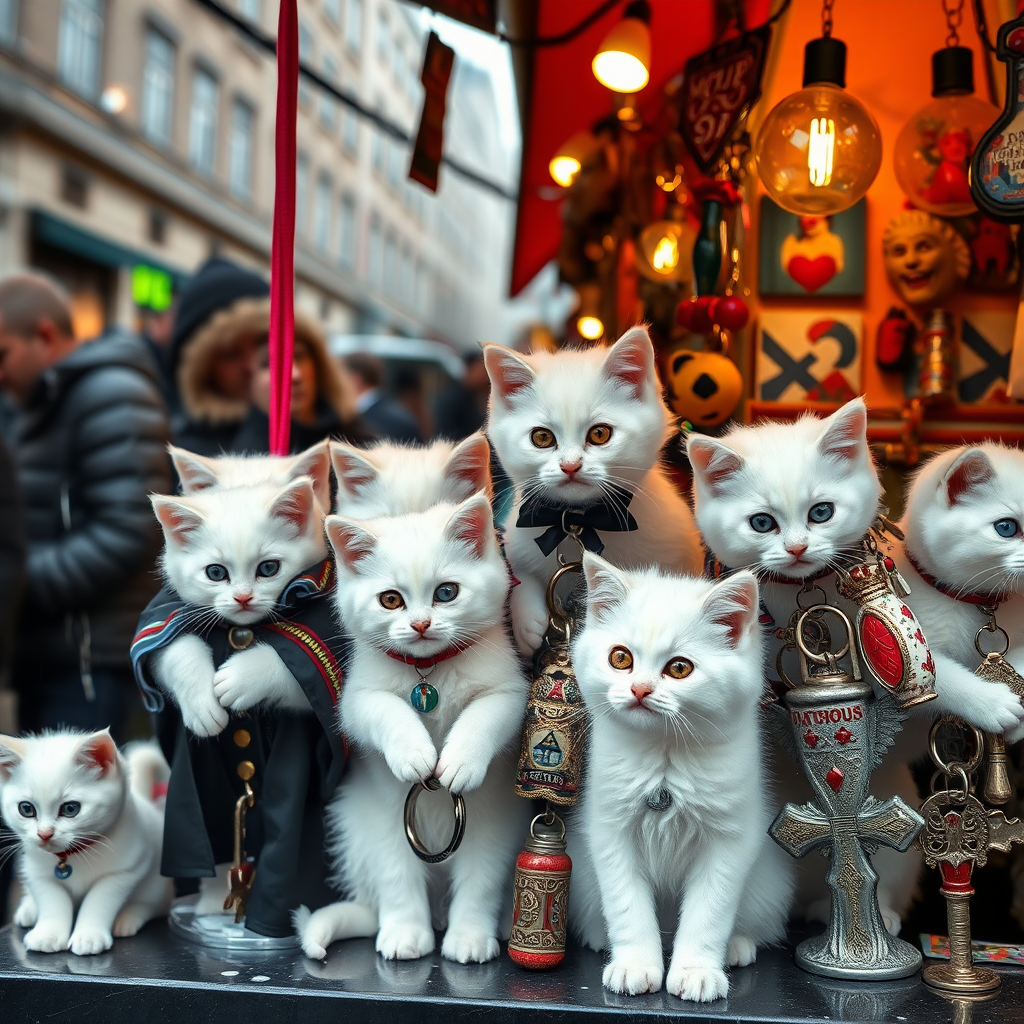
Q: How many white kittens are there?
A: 9